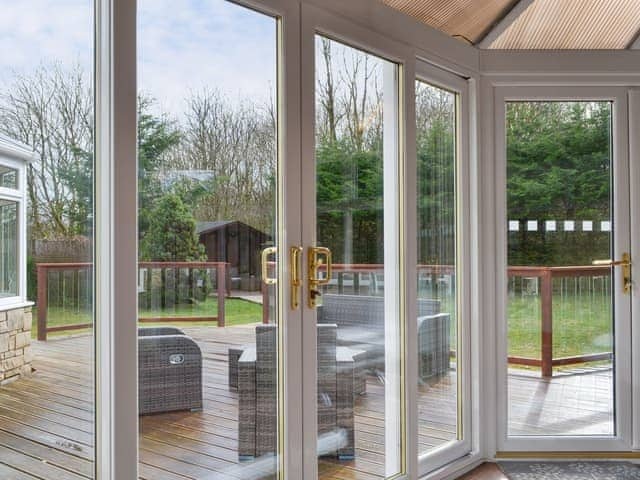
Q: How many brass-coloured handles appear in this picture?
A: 4